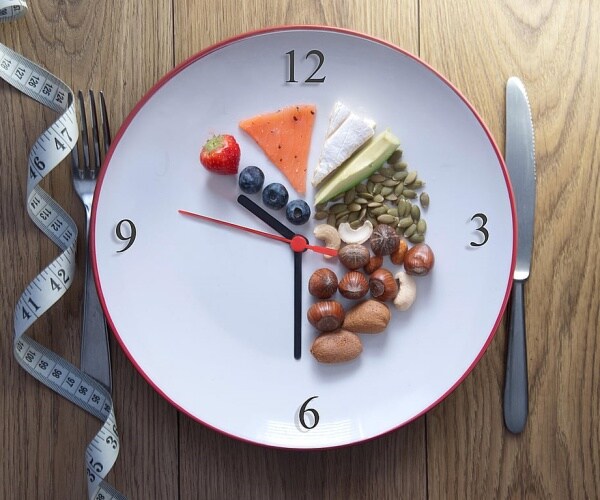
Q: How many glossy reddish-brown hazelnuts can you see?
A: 7